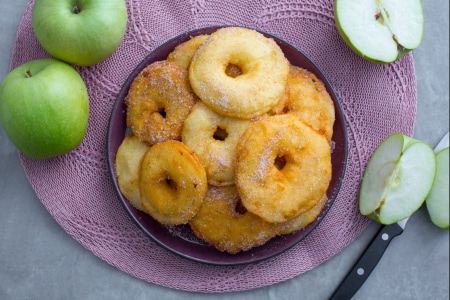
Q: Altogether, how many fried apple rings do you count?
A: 10